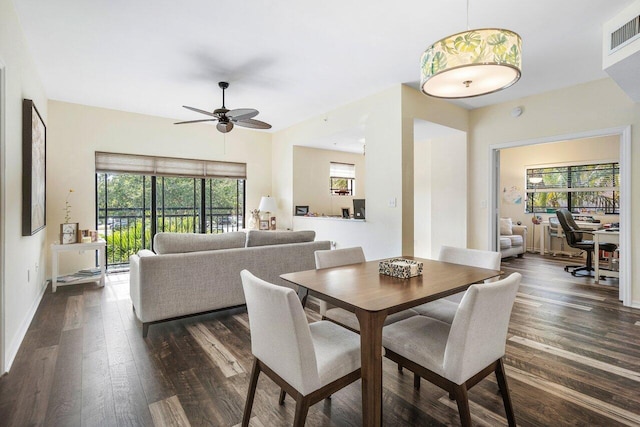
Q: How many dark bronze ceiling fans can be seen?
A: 1